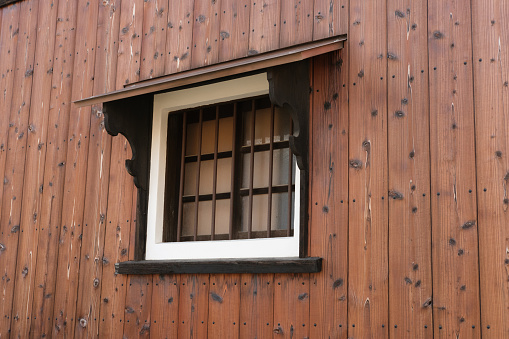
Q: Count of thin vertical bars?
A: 7